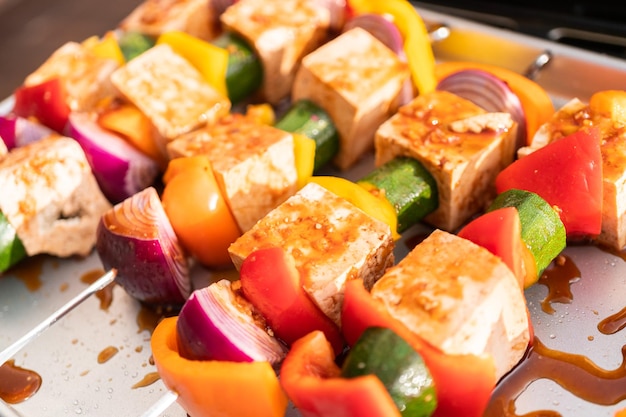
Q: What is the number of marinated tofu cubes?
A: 11